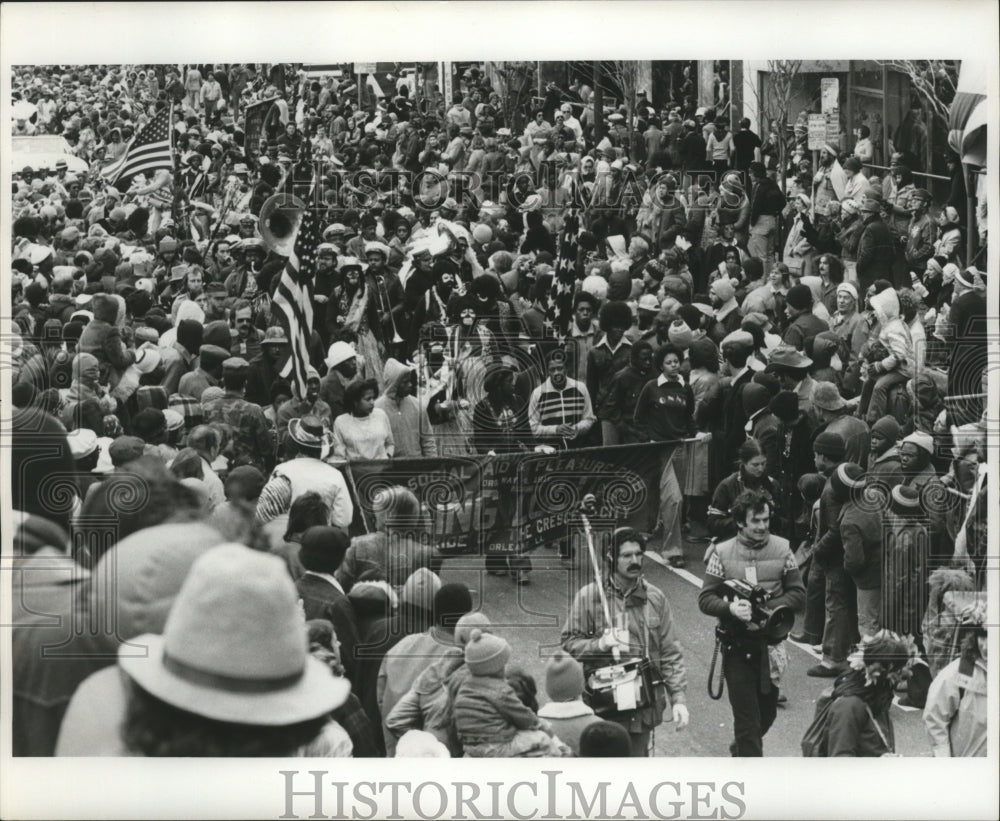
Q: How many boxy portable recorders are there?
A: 1